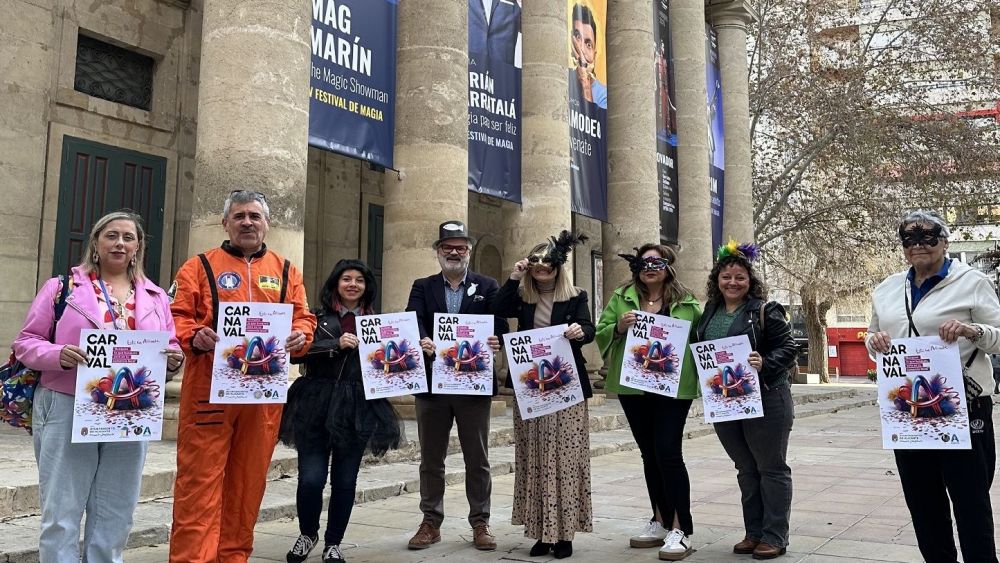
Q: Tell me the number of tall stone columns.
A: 6